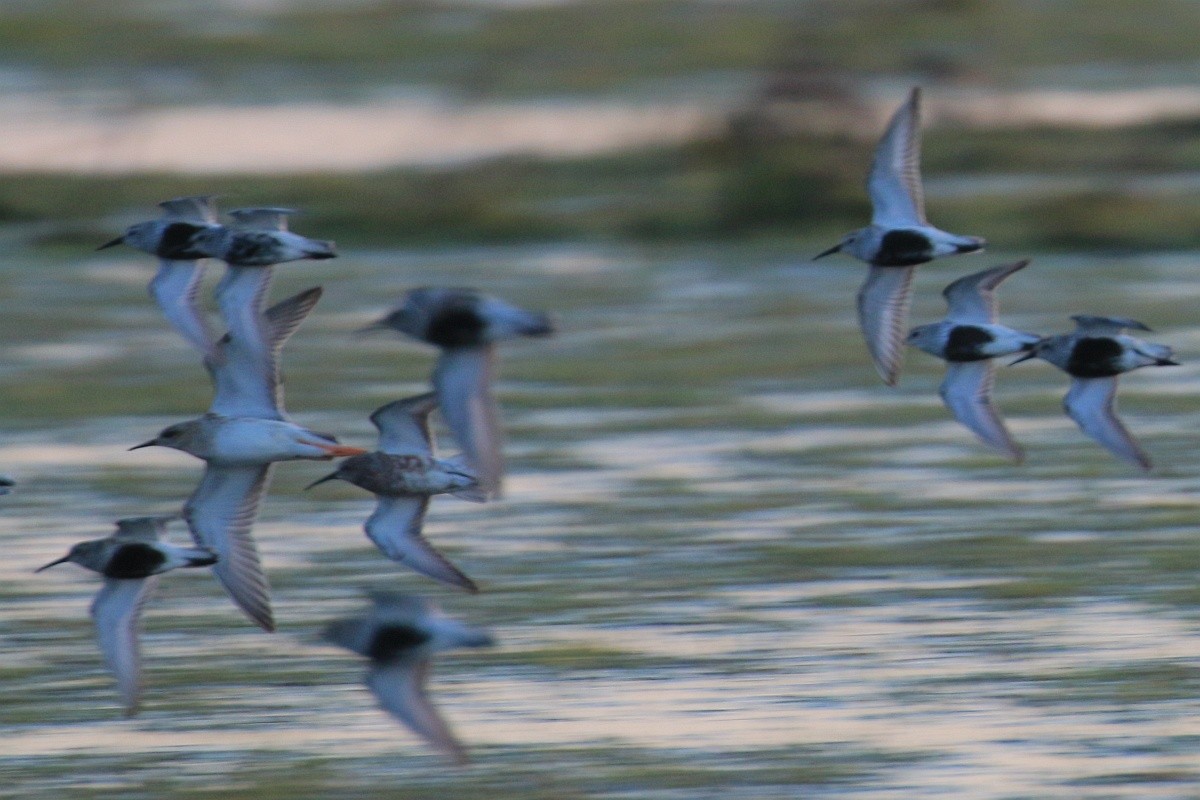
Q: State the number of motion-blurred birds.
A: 2